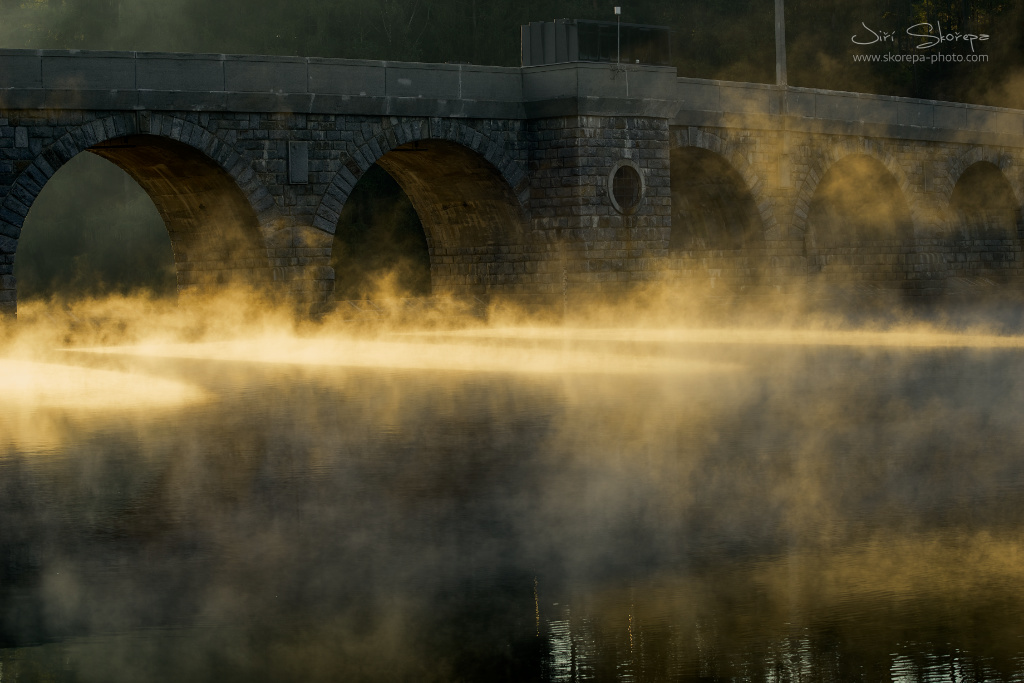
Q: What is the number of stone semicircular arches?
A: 5